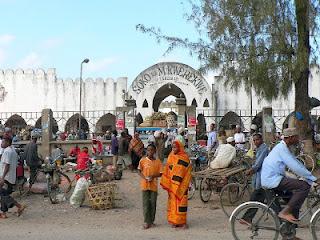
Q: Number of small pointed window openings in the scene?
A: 3